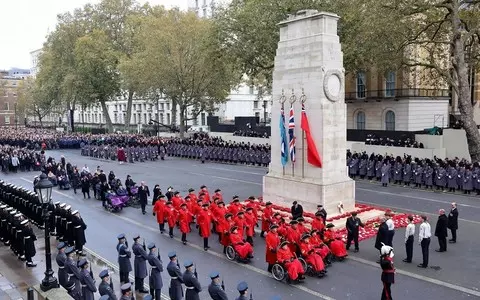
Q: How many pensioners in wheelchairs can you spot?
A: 5